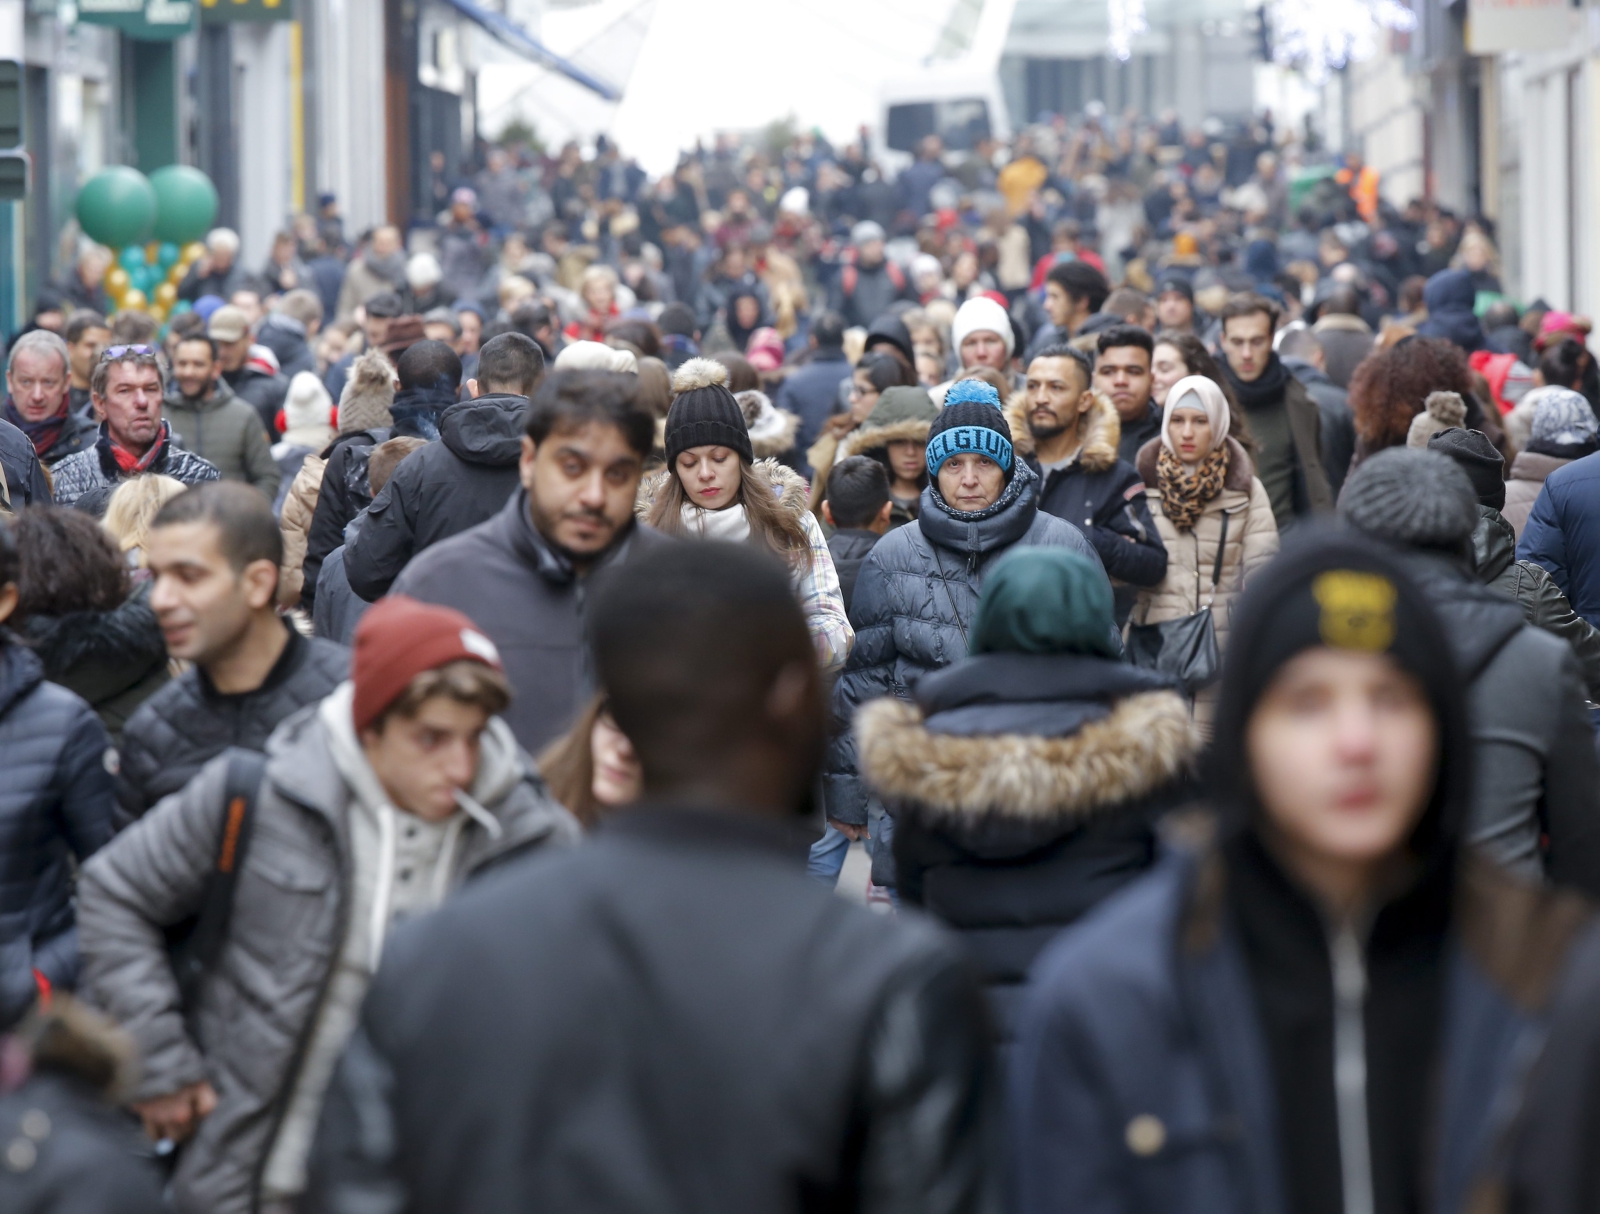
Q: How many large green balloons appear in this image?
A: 2